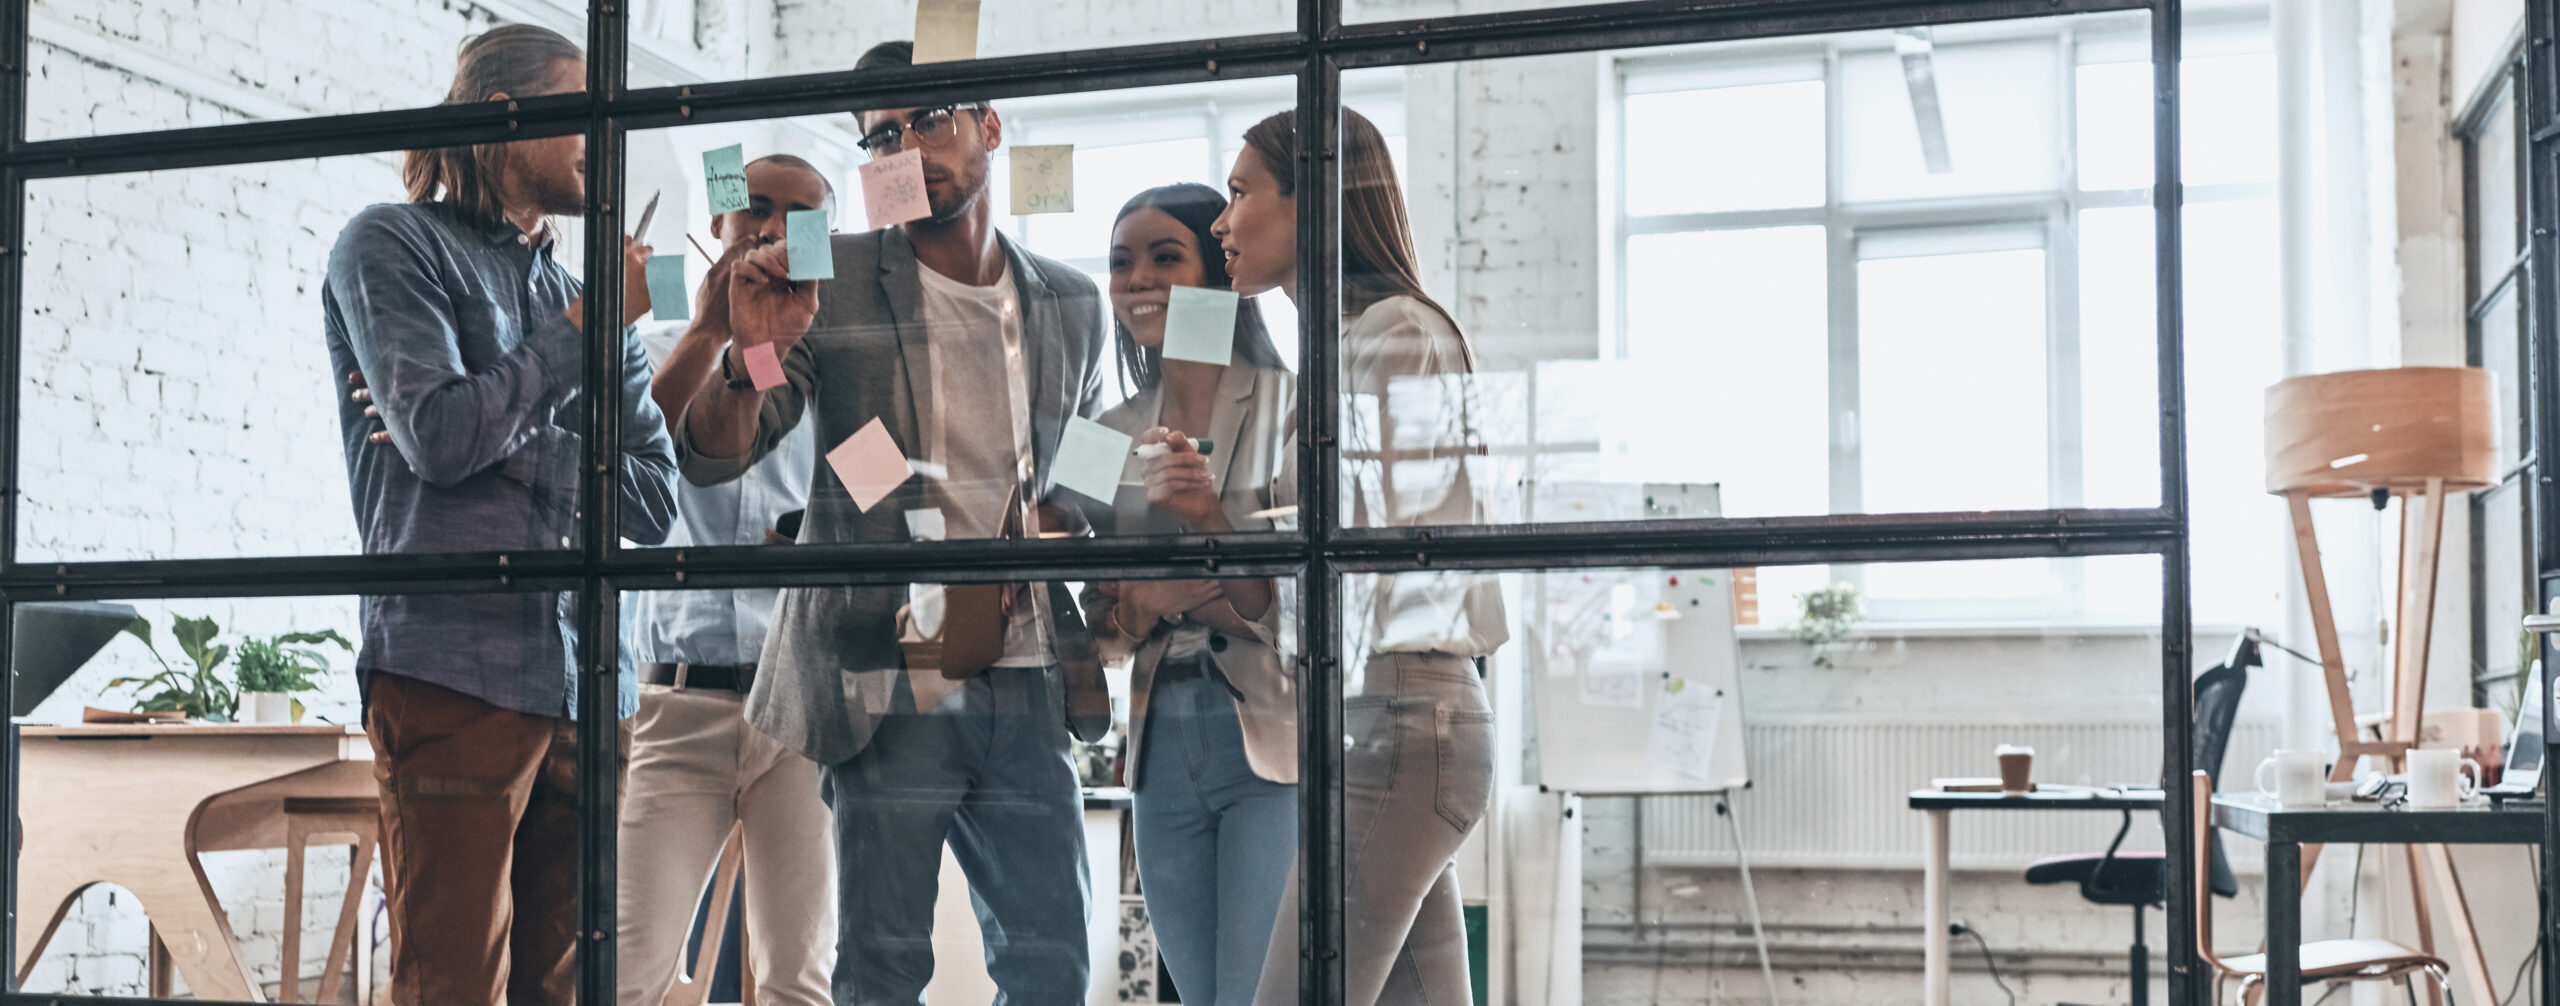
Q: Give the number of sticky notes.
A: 10